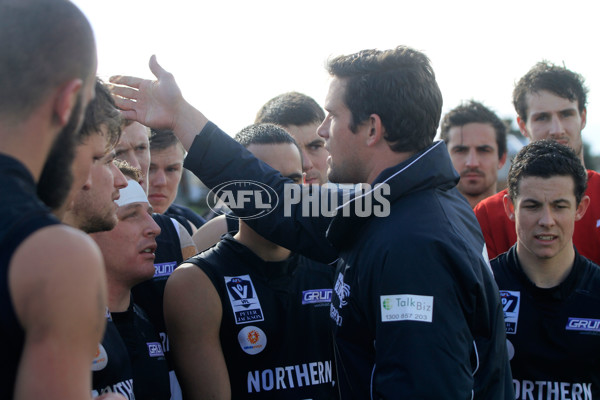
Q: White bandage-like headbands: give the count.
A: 1